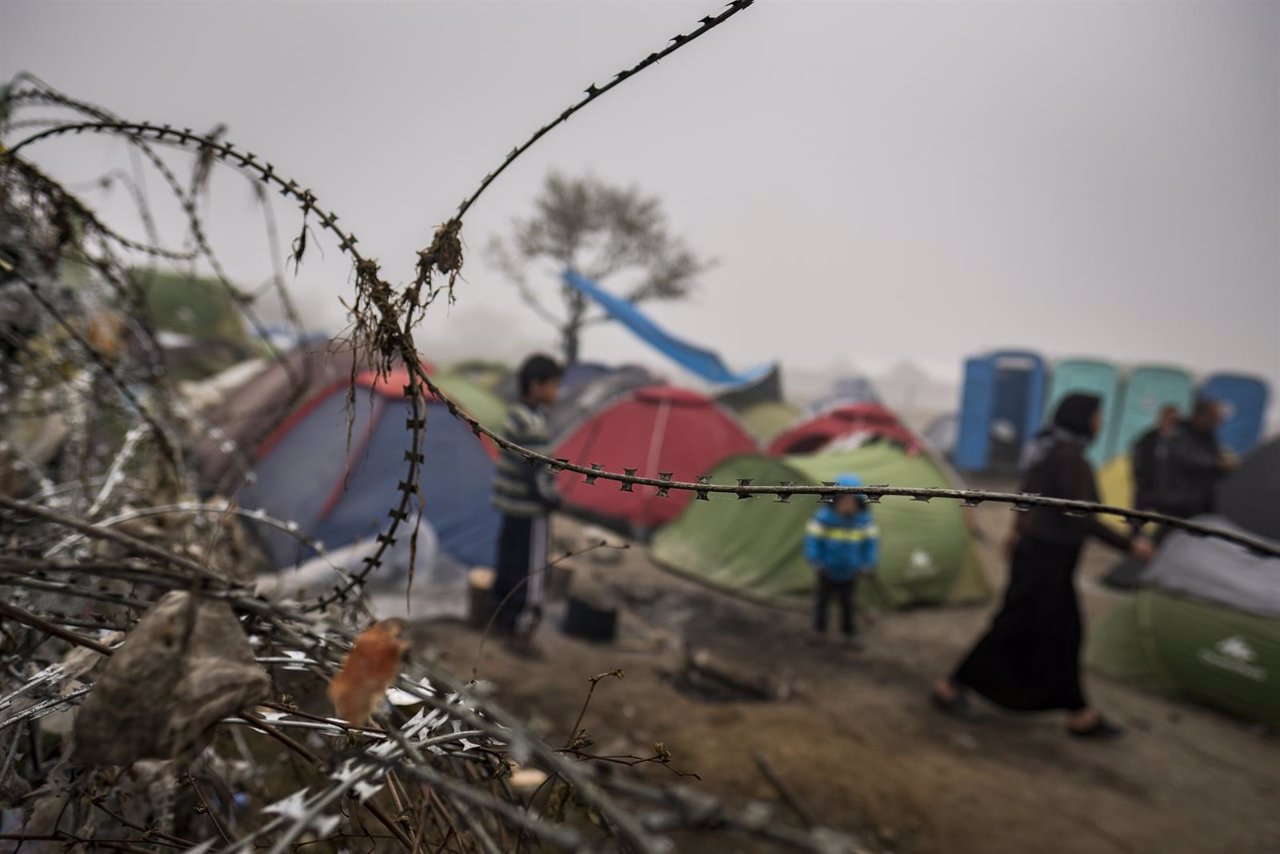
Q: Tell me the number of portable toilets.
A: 4